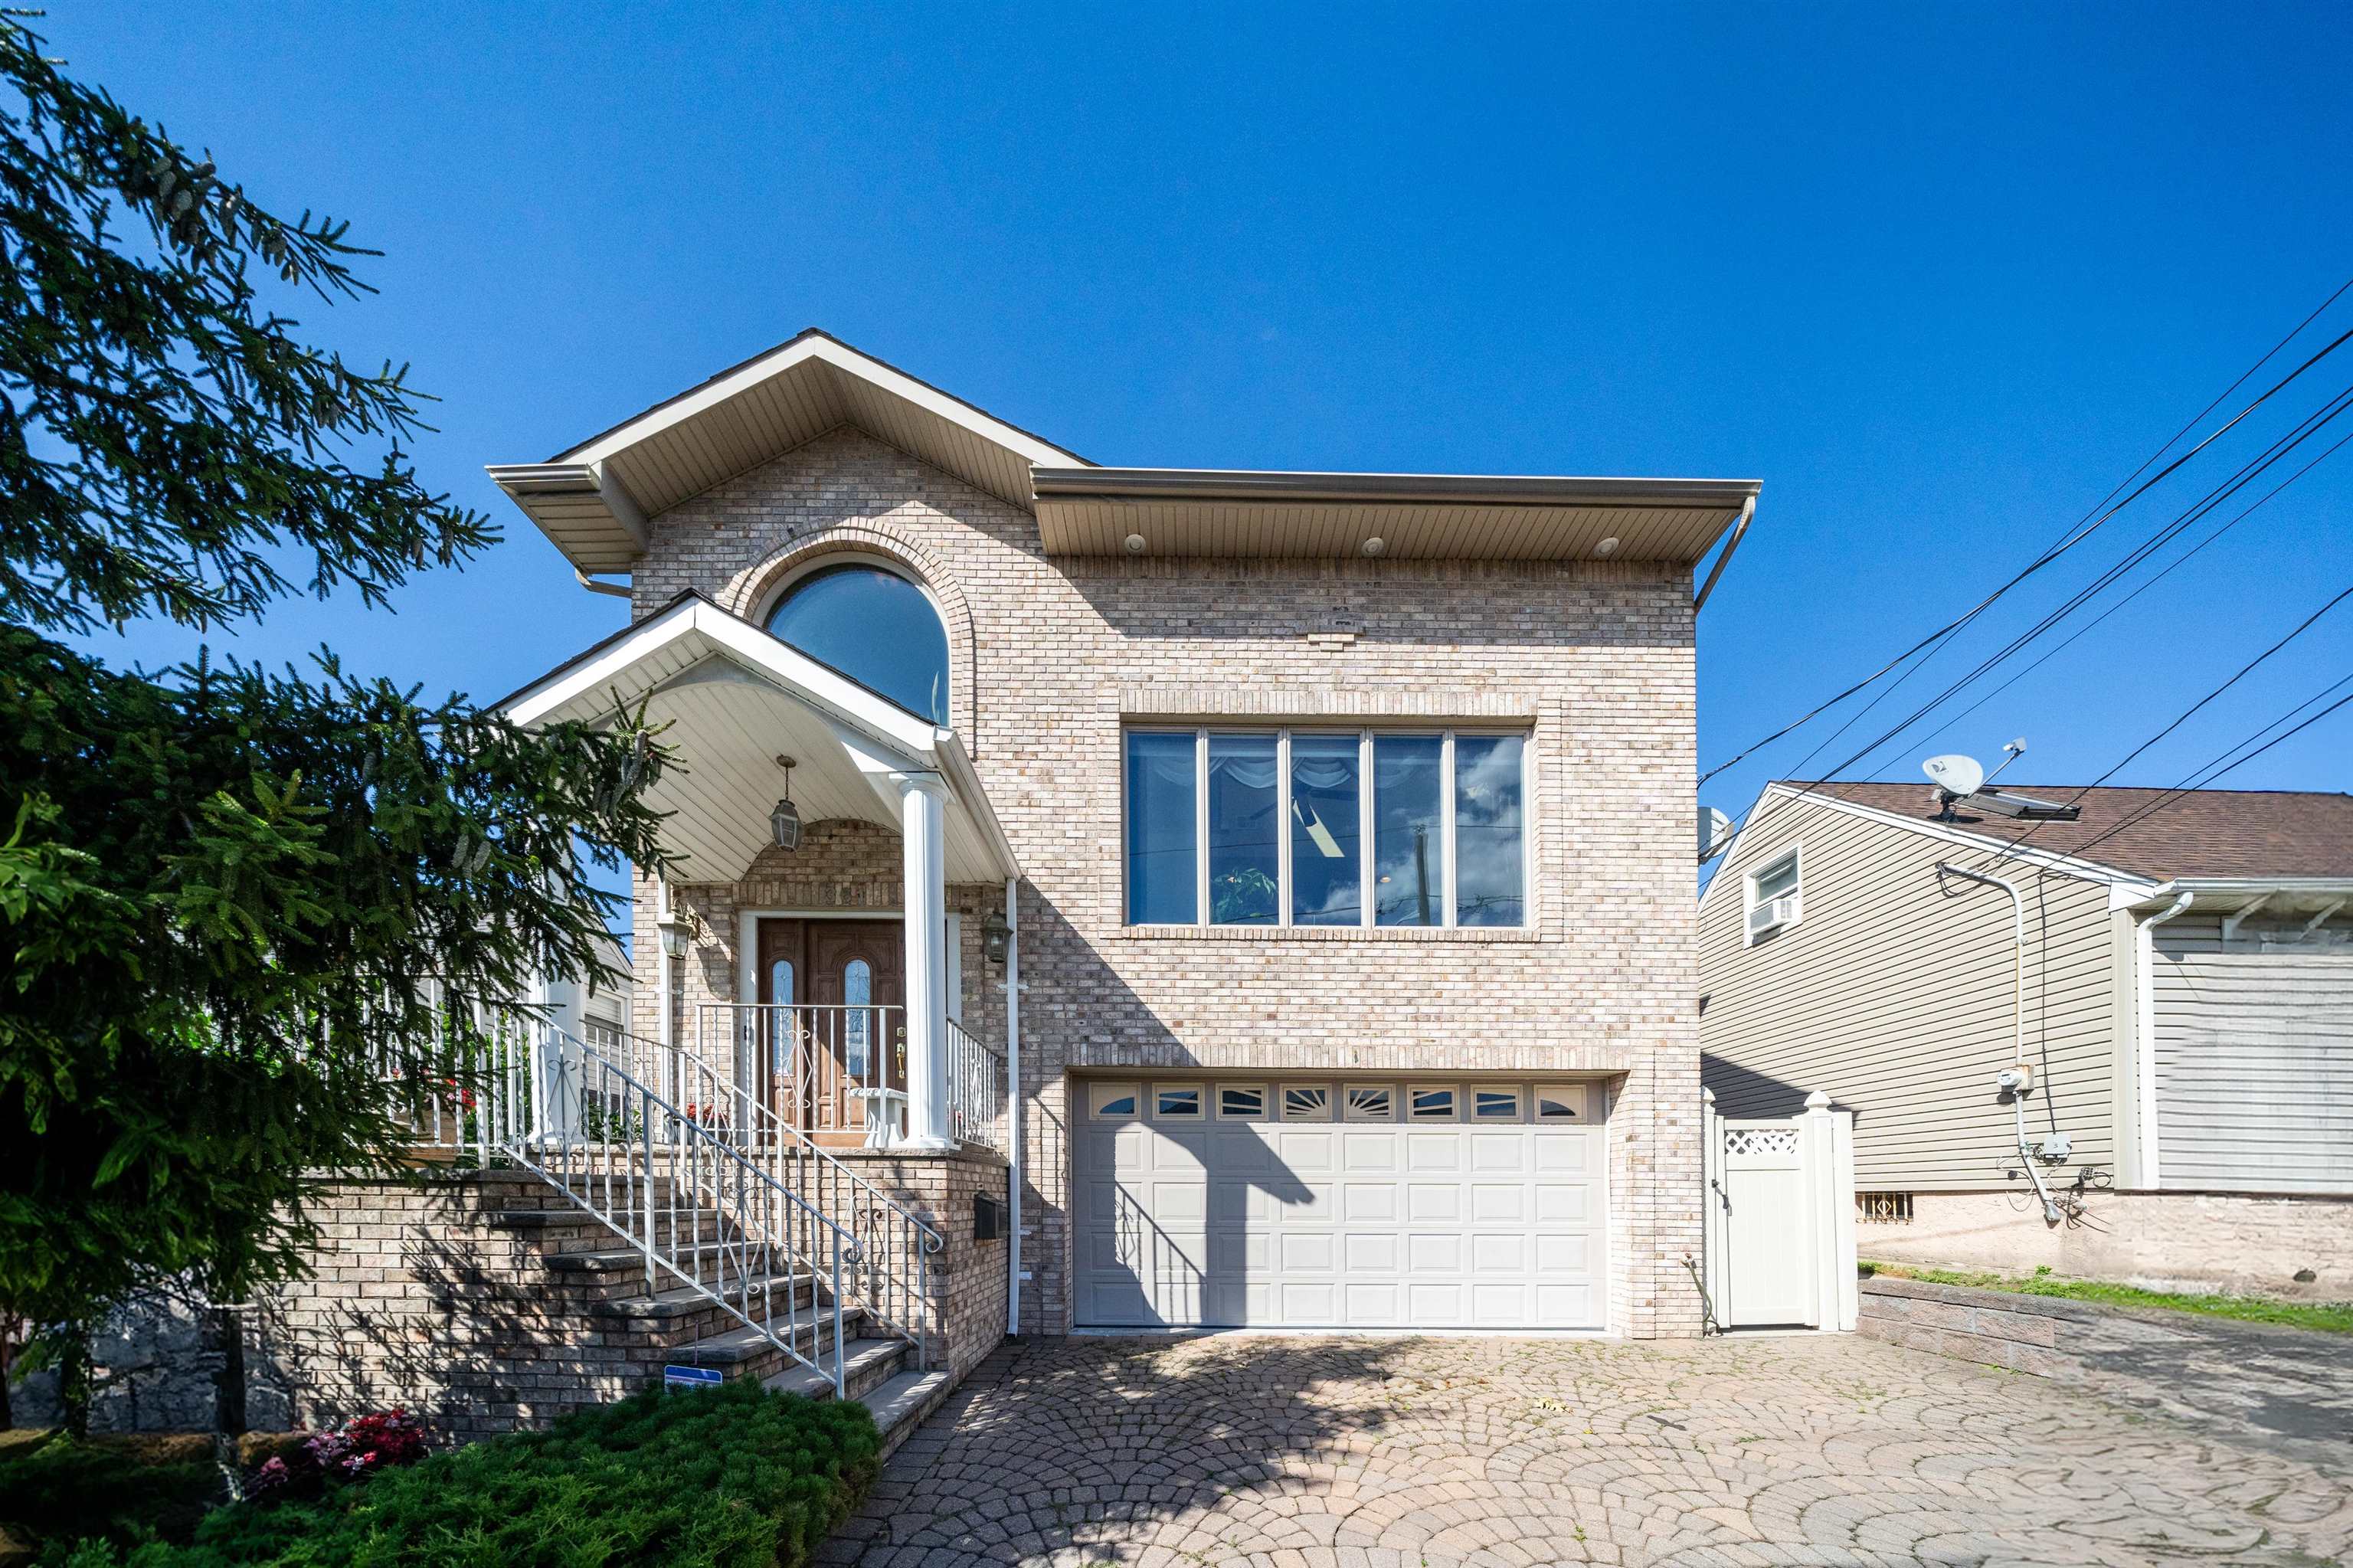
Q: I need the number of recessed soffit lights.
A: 3